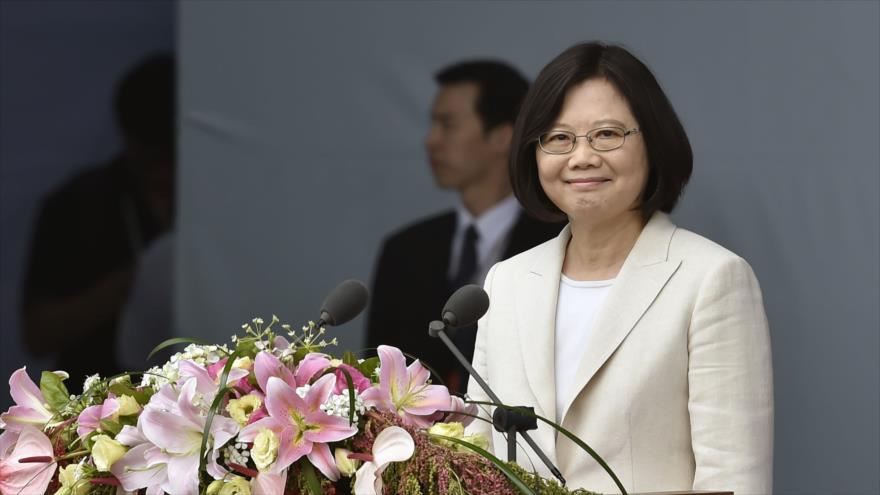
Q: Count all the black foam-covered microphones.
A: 2